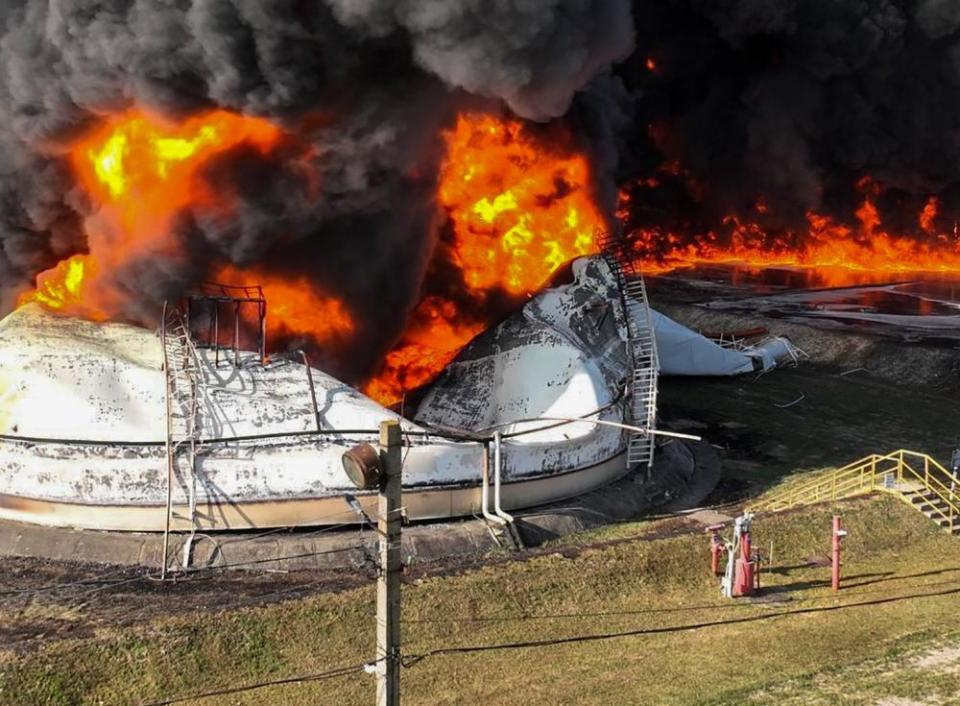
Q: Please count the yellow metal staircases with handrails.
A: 1